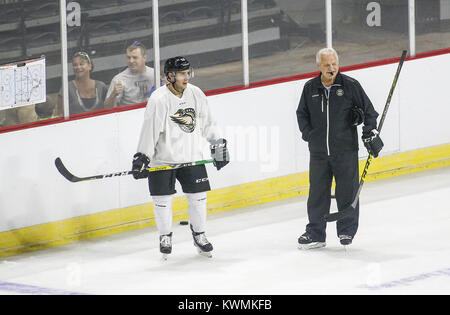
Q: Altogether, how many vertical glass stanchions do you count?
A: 5